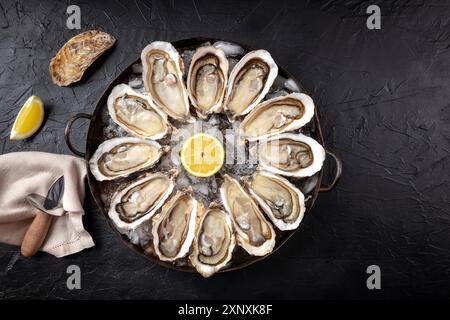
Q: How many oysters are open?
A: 12